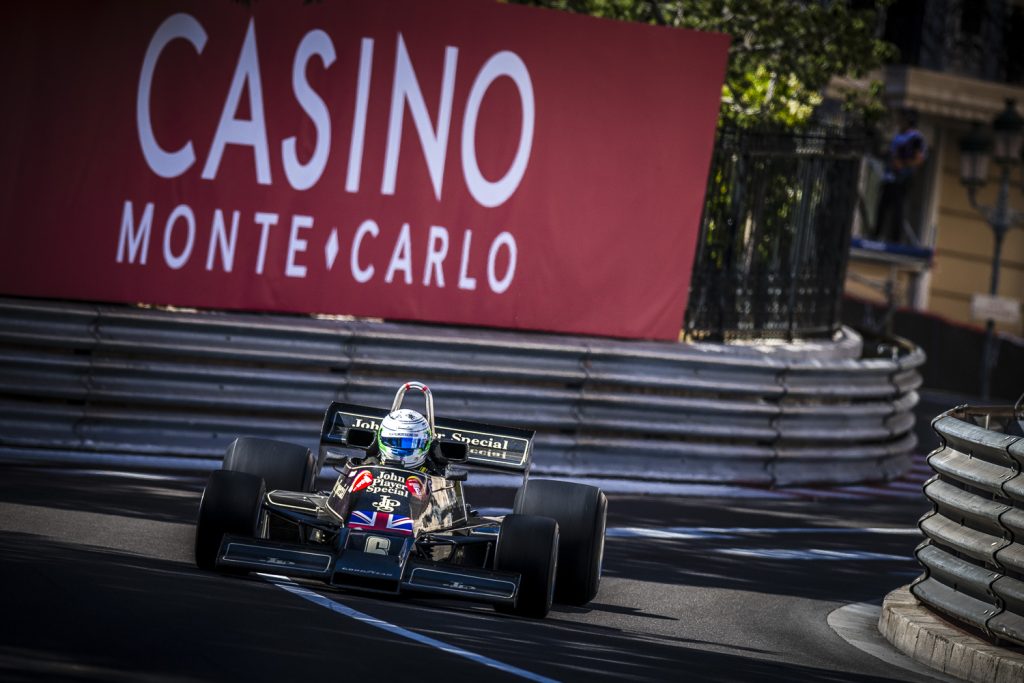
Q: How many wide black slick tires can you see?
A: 4